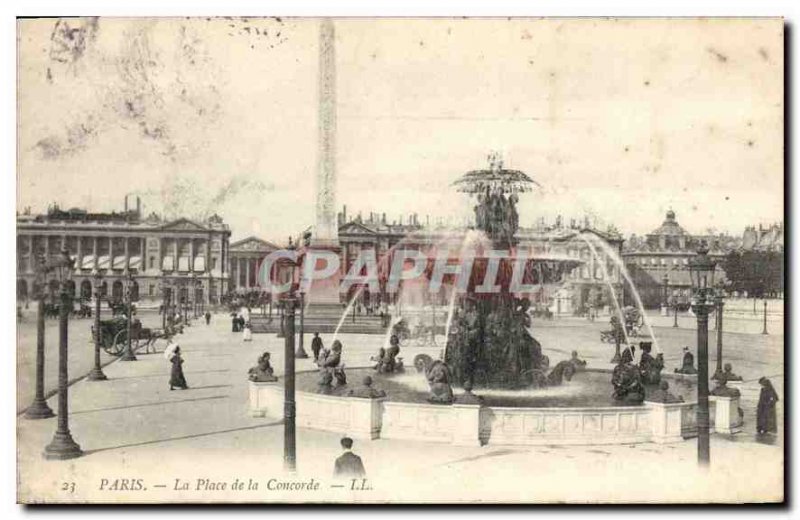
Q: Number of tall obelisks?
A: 1